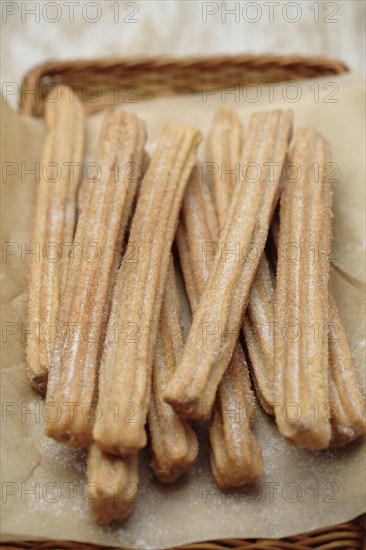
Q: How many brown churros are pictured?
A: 10